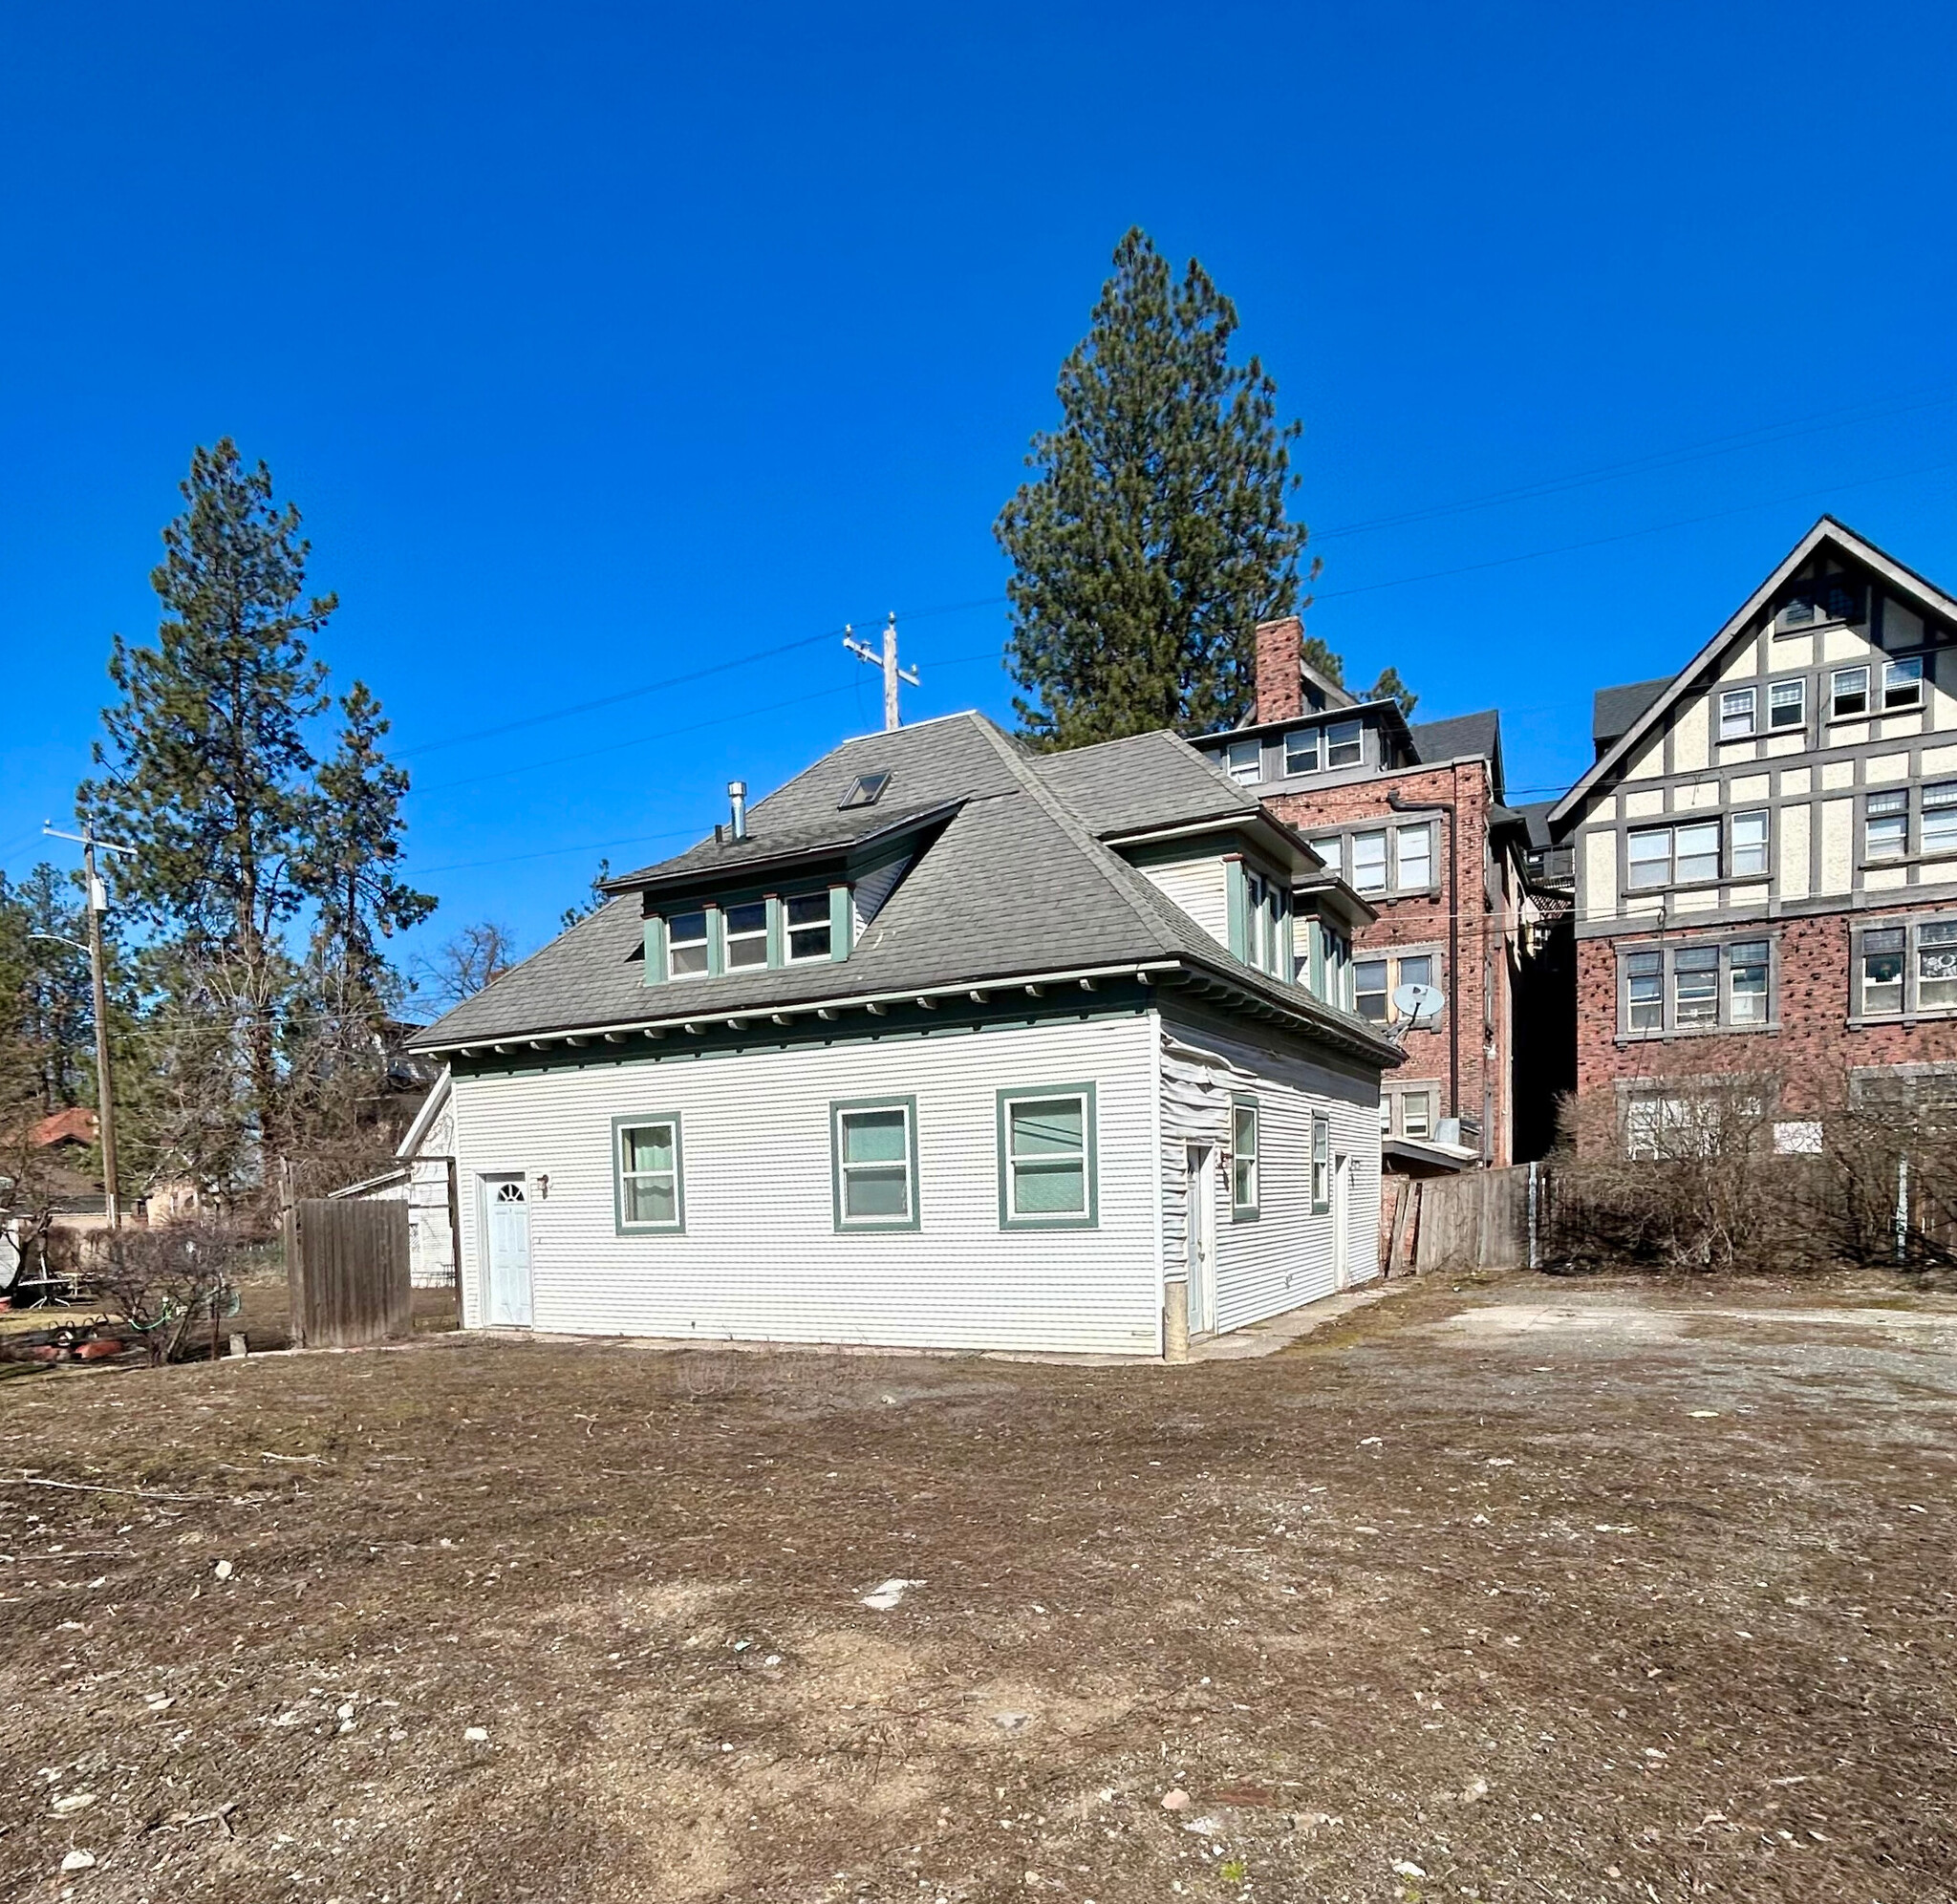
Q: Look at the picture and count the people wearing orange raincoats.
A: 0